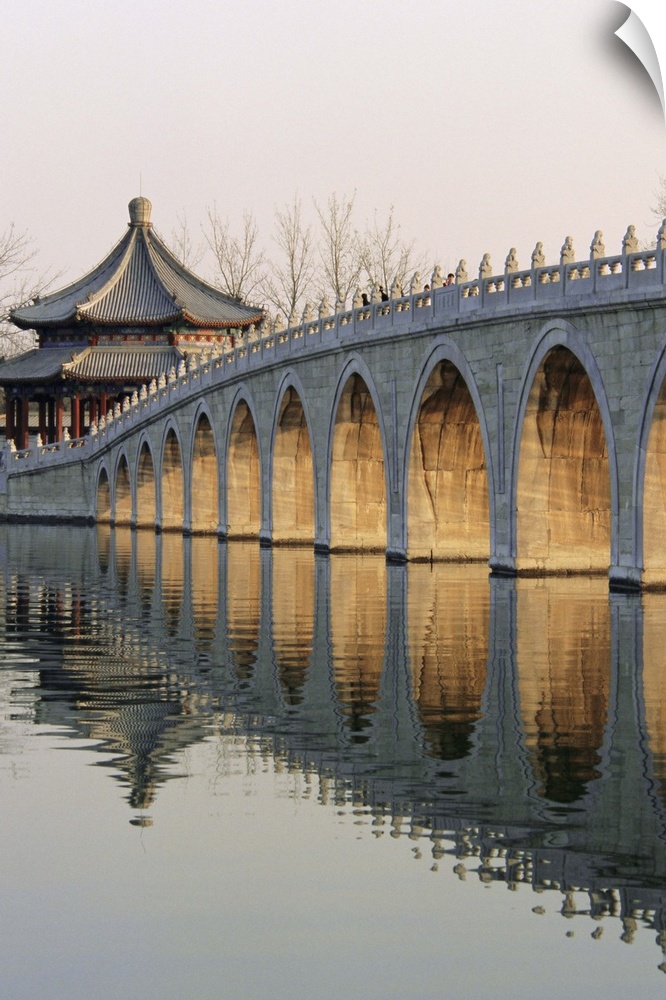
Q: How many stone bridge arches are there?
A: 11